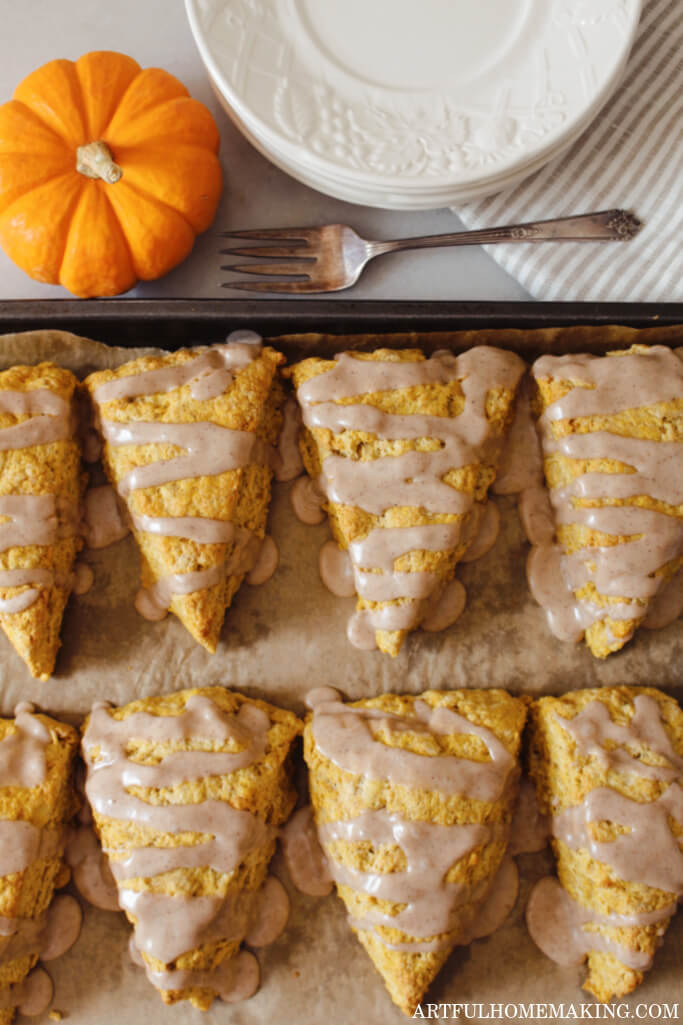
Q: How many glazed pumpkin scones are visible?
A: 8